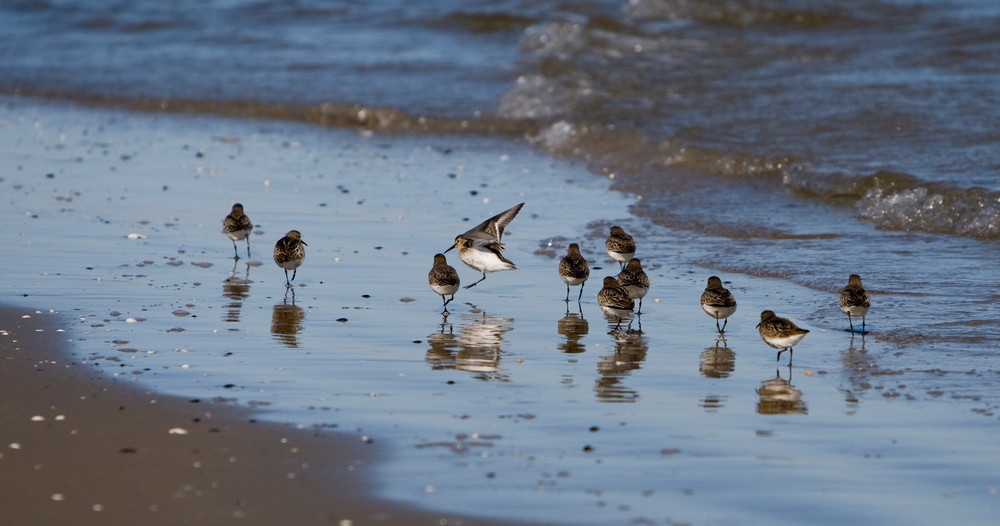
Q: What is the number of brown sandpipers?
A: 11